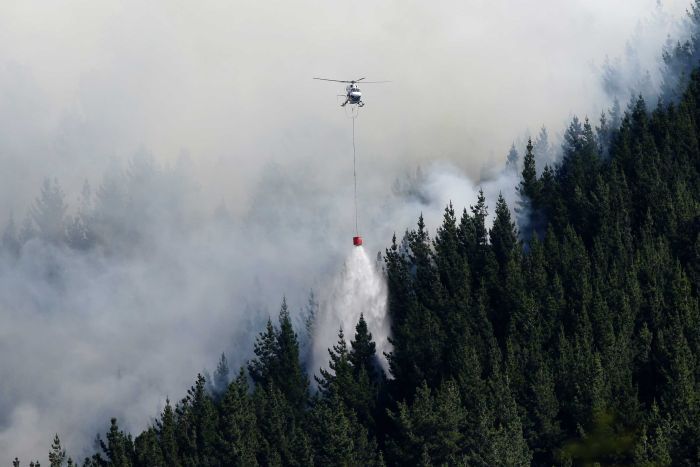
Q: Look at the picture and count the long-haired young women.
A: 0